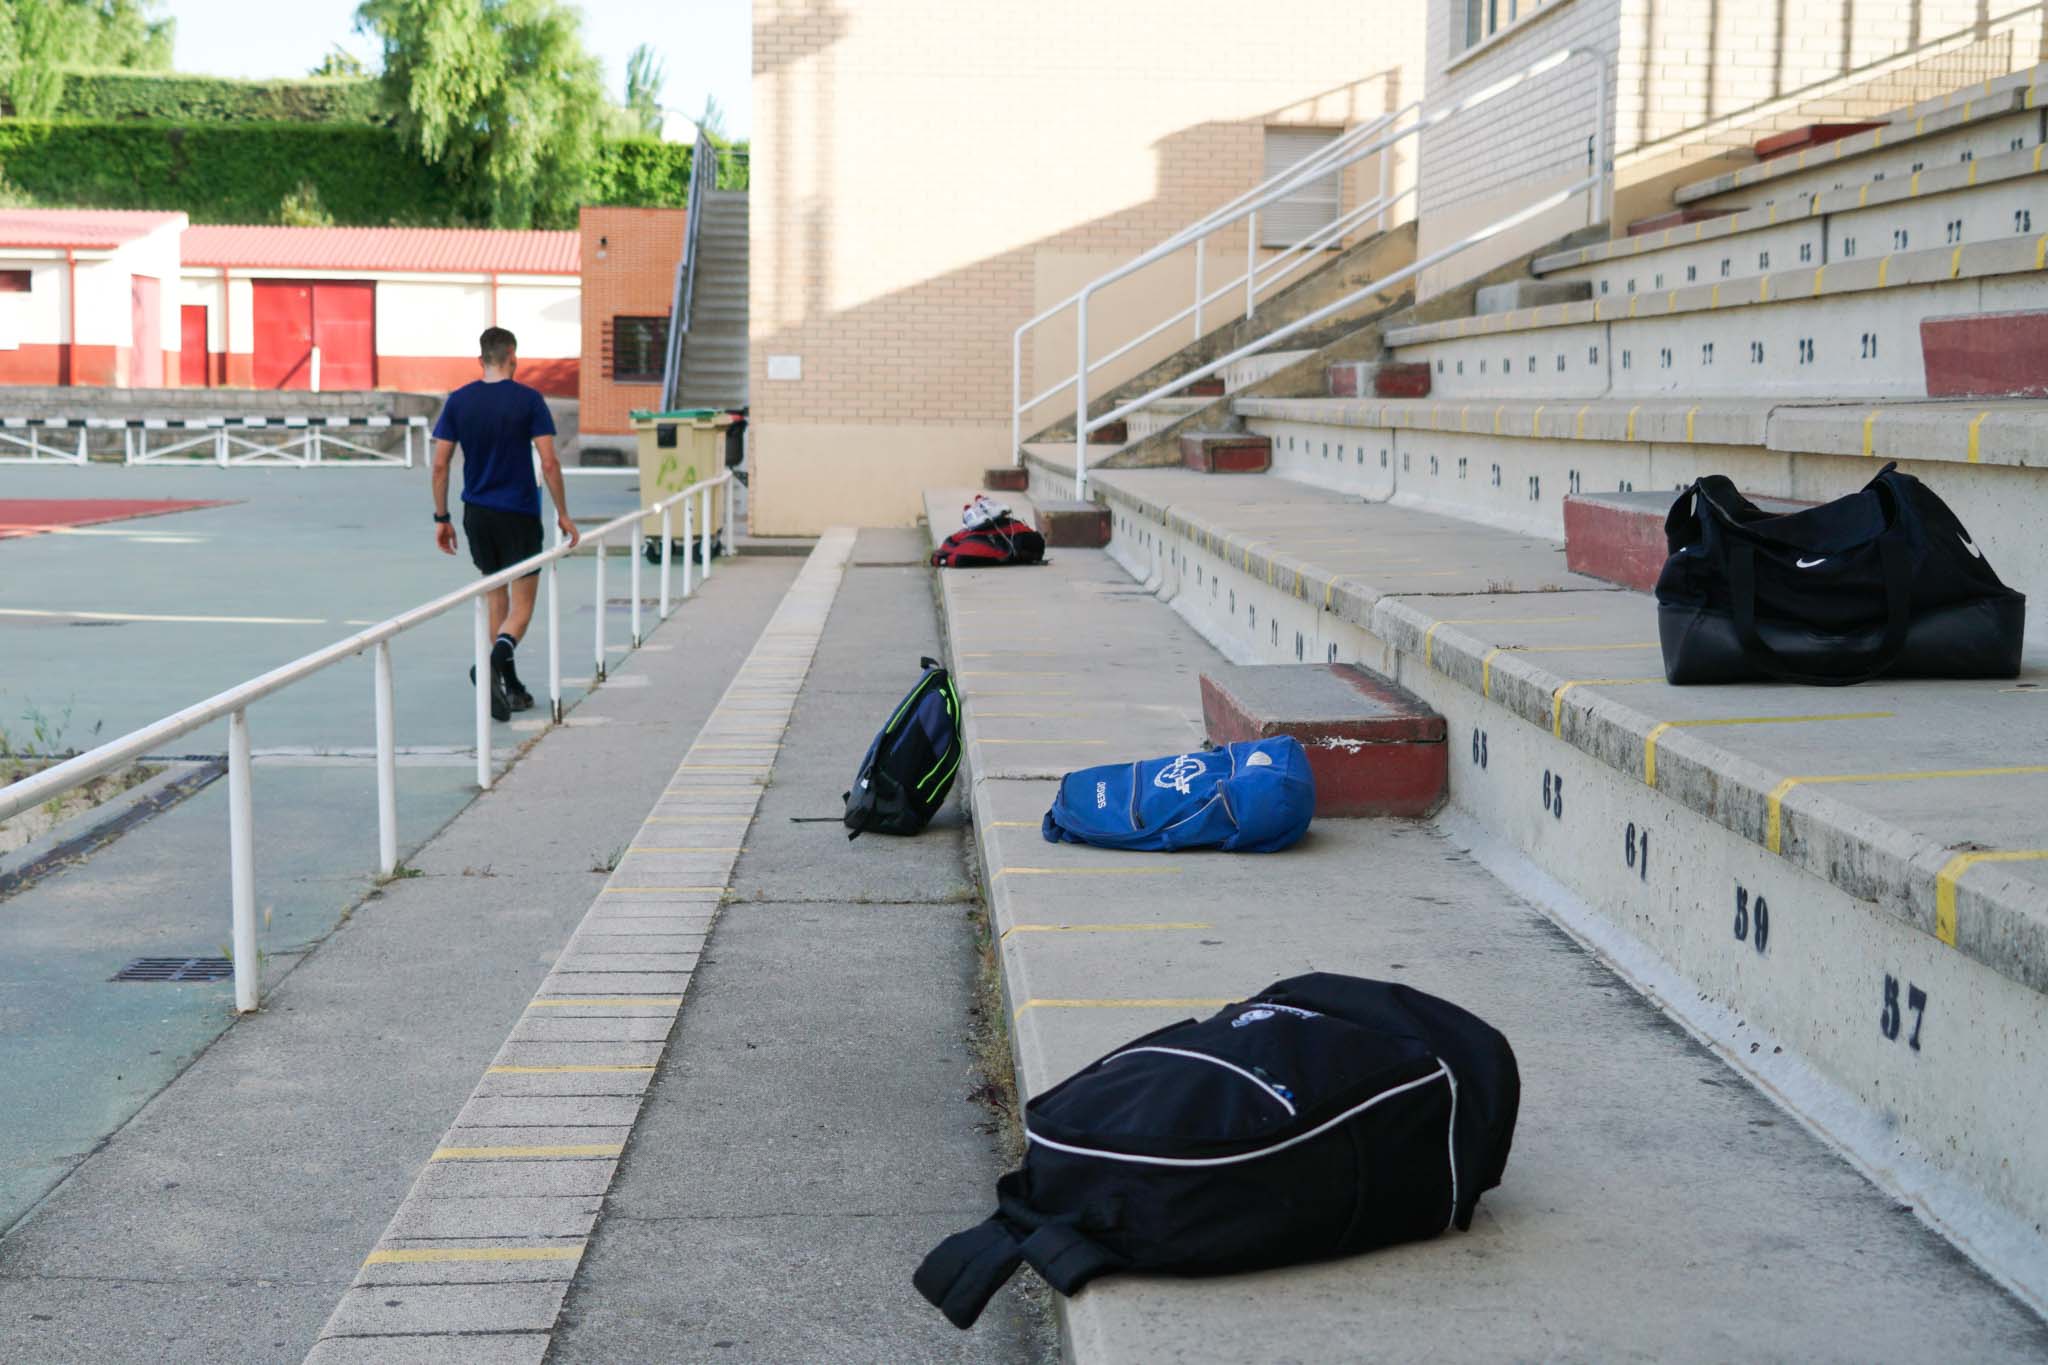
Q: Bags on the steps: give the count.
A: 4